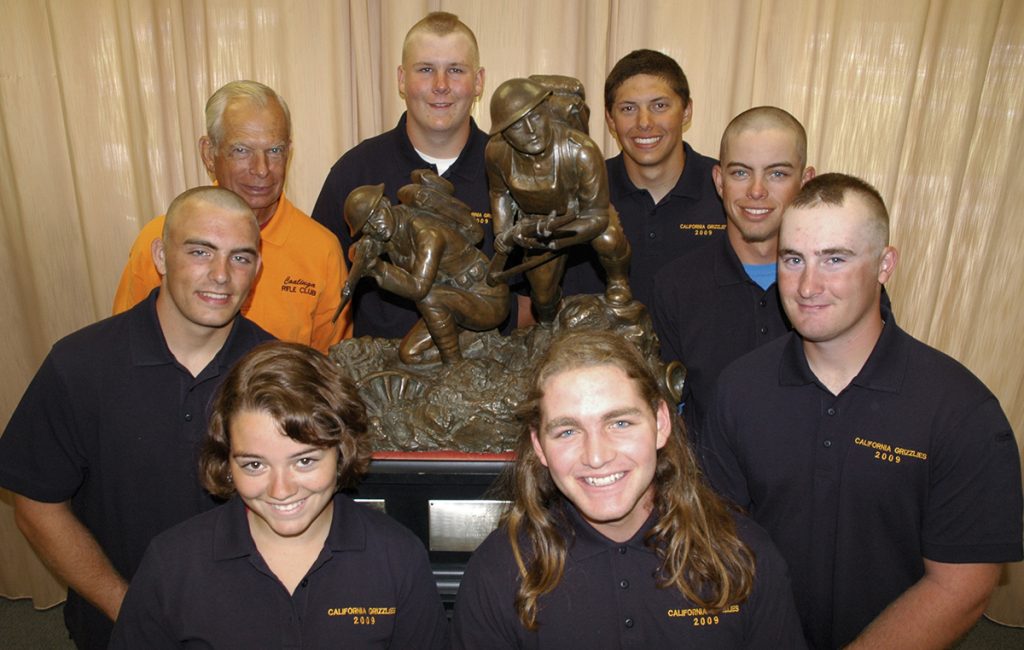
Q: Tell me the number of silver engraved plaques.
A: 2